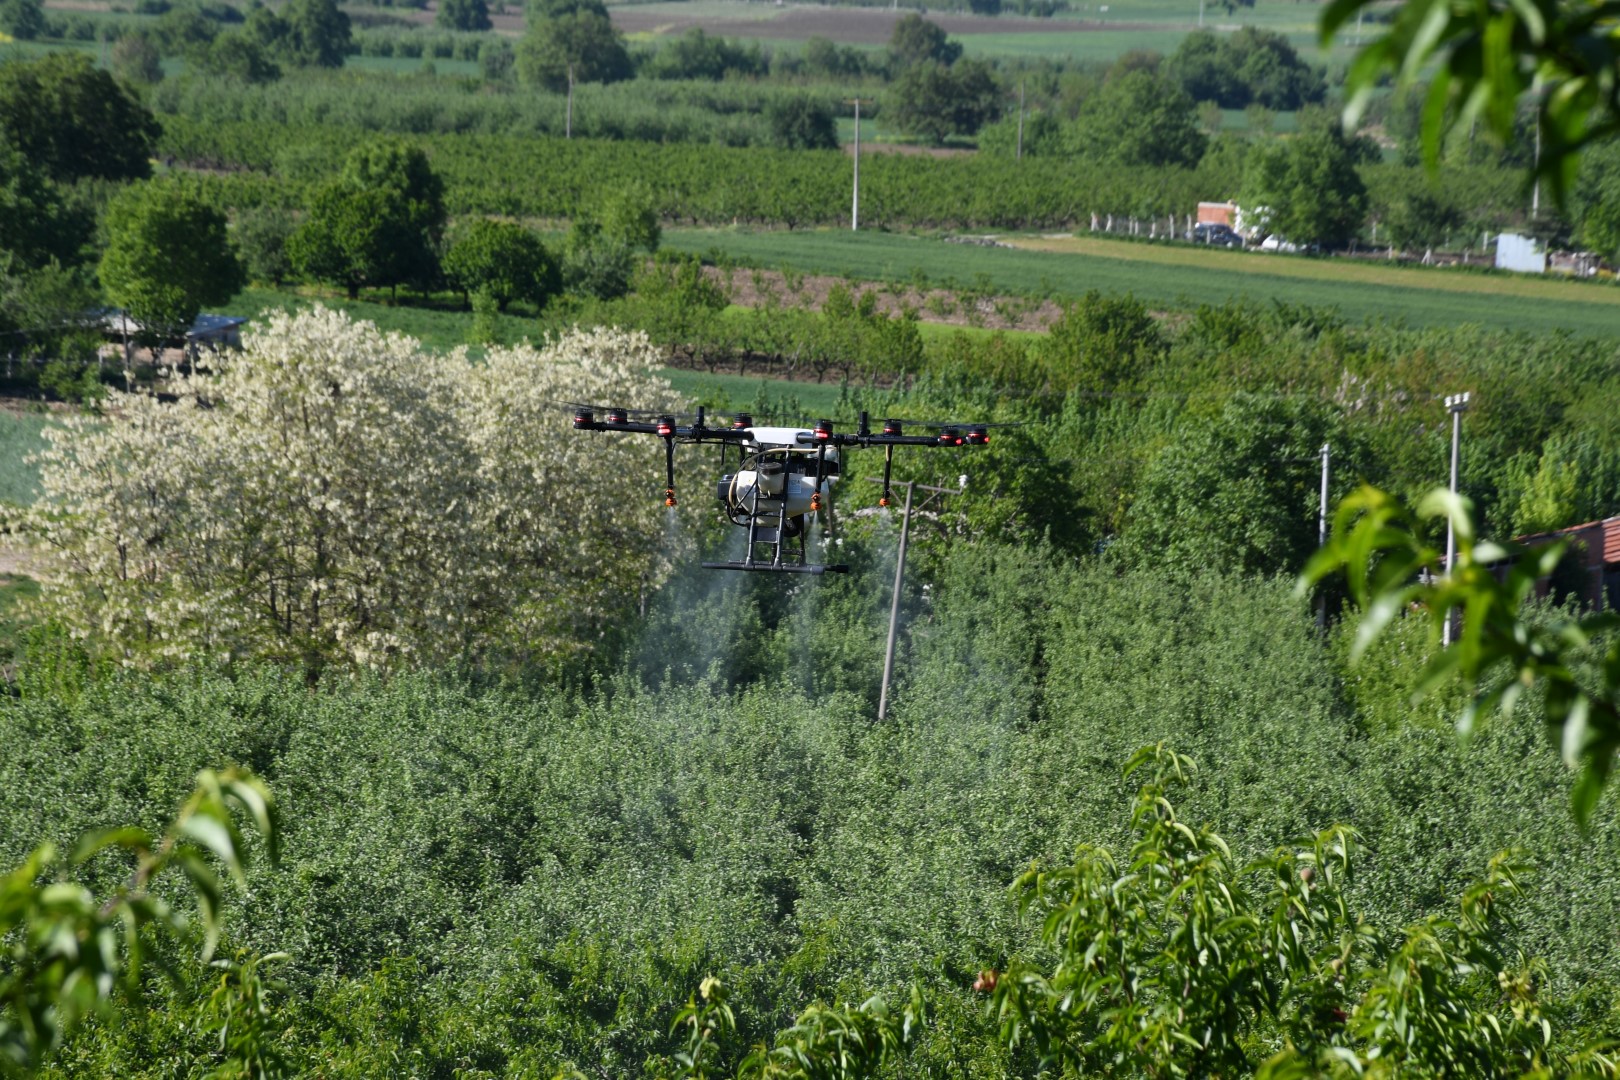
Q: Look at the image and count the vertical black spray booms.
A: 3